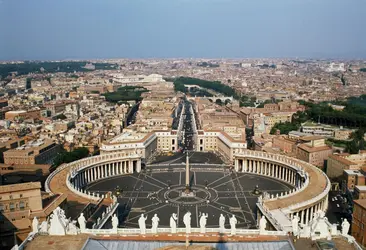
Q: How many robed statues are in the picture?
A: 13